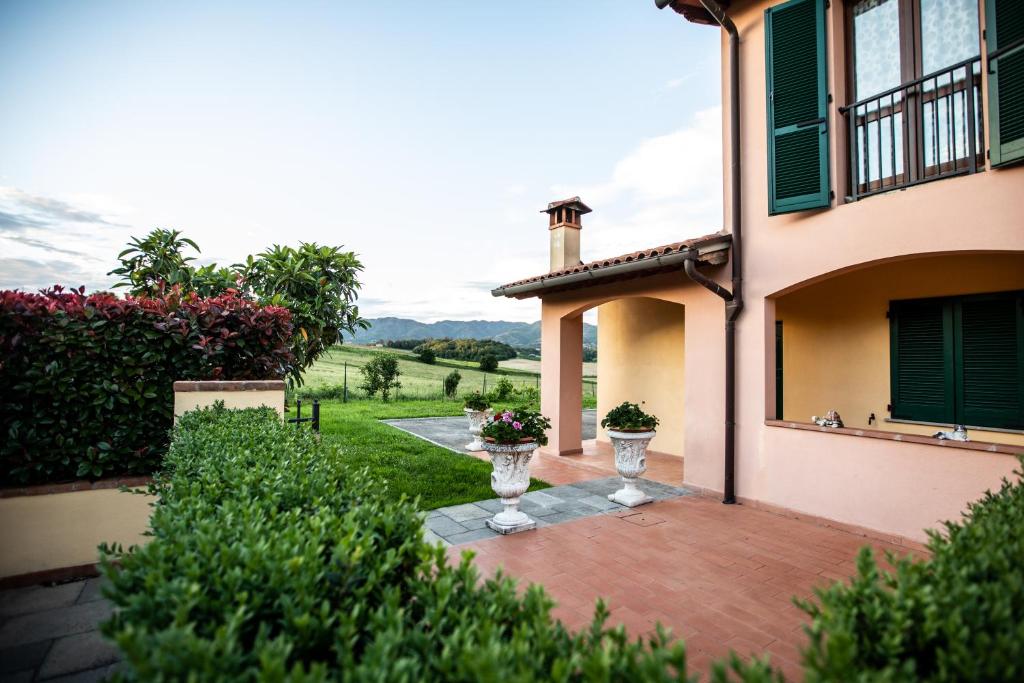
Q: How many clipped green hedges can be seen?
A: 2